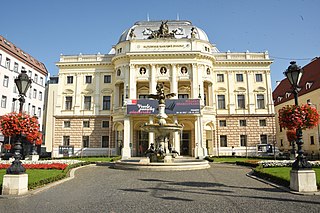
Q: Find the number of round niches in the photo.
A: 5